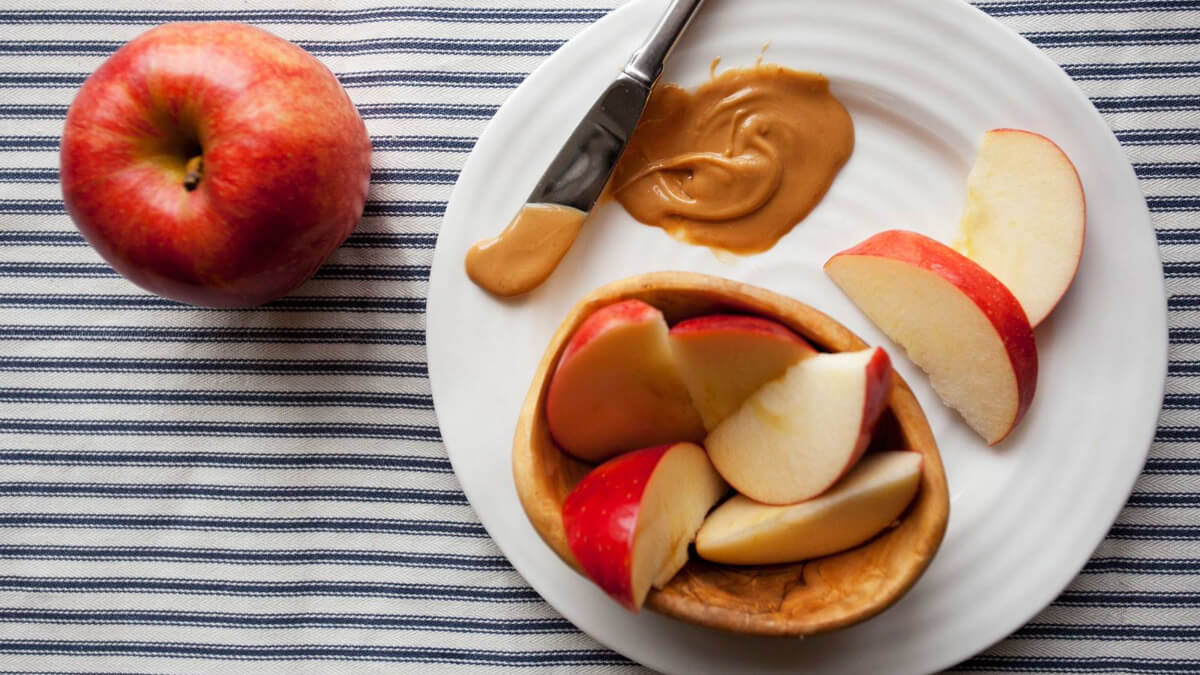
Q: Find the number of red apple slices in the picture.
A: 7